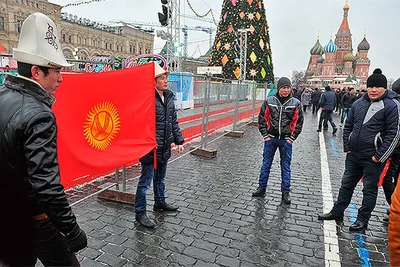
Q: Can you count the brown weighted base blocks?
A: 4